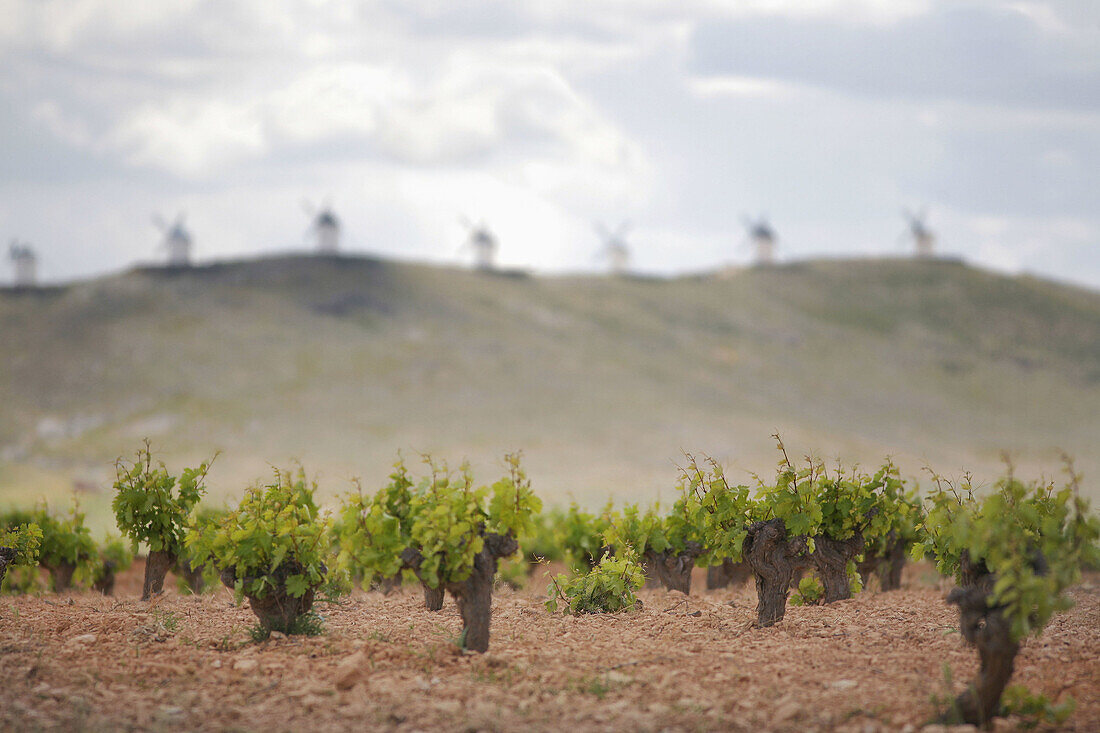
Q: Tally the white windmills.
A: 7